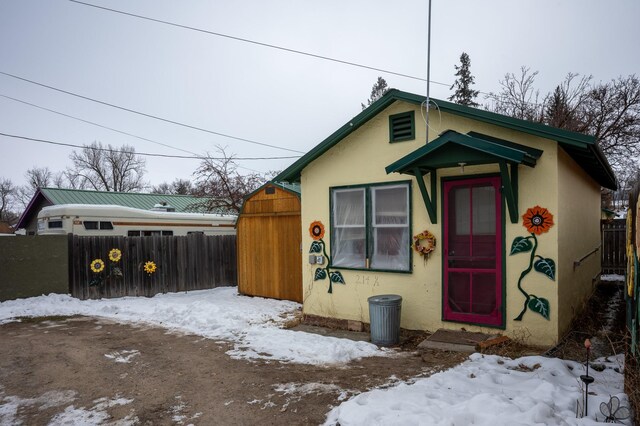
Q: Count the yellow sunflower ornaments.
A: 3